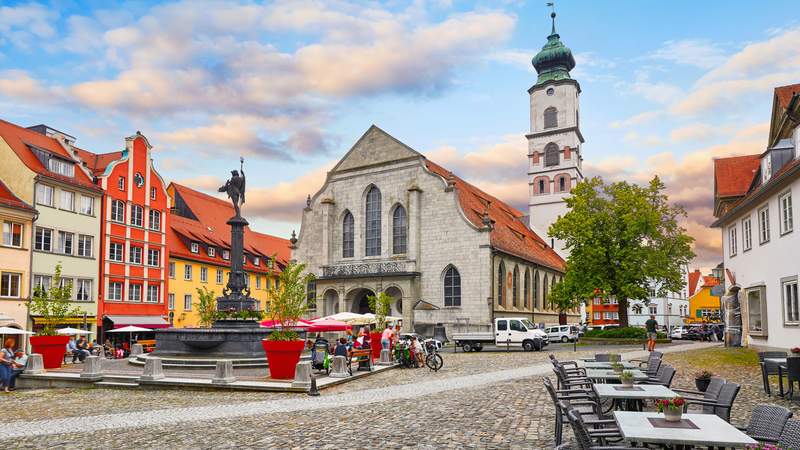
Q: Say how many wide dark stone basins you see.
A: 1